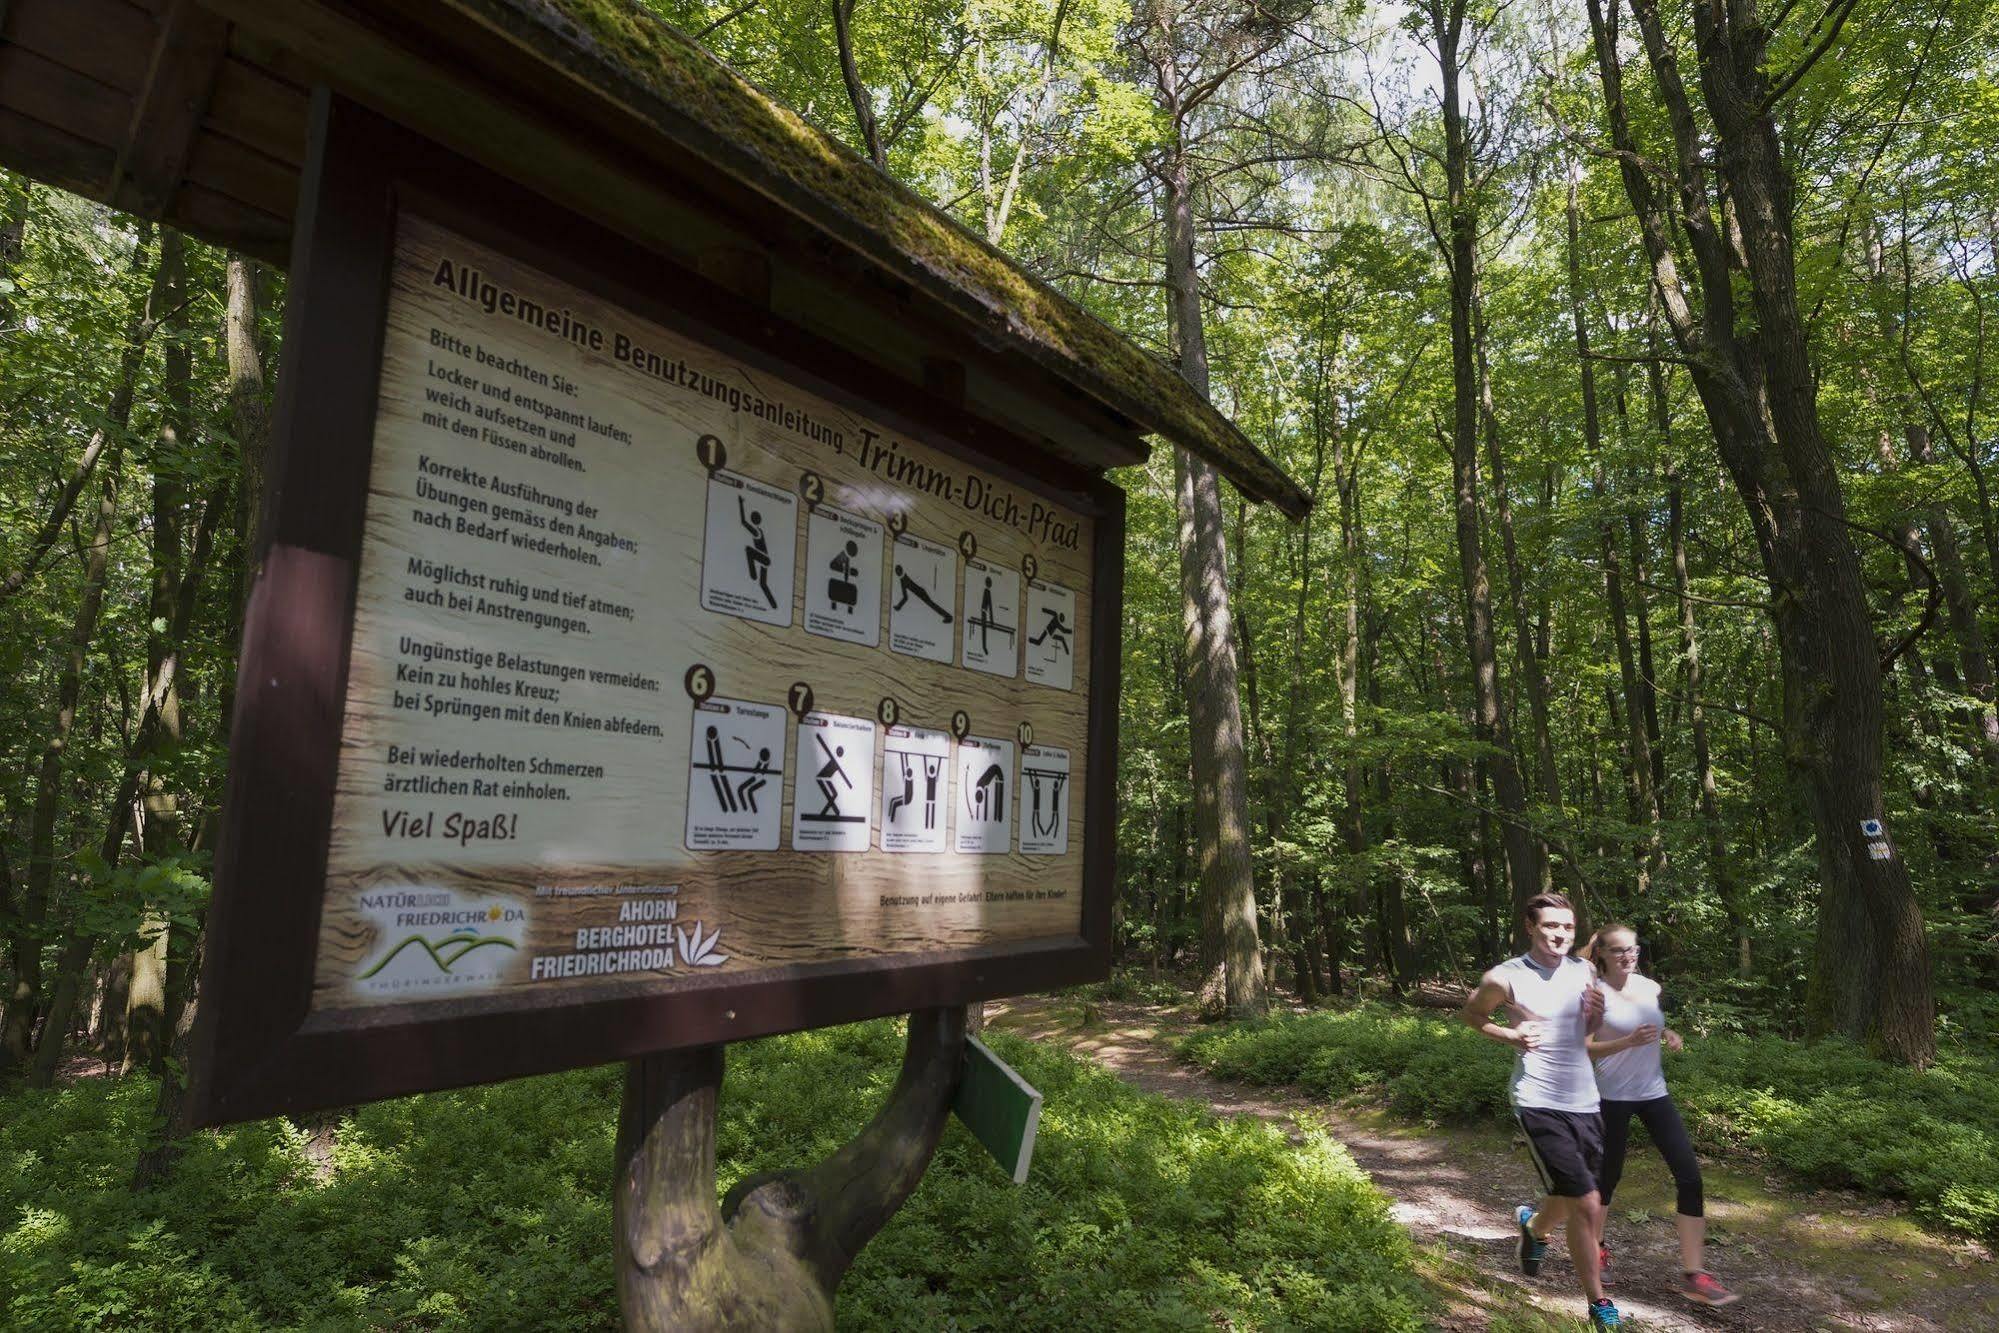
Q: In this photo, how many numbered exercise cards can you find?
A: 10